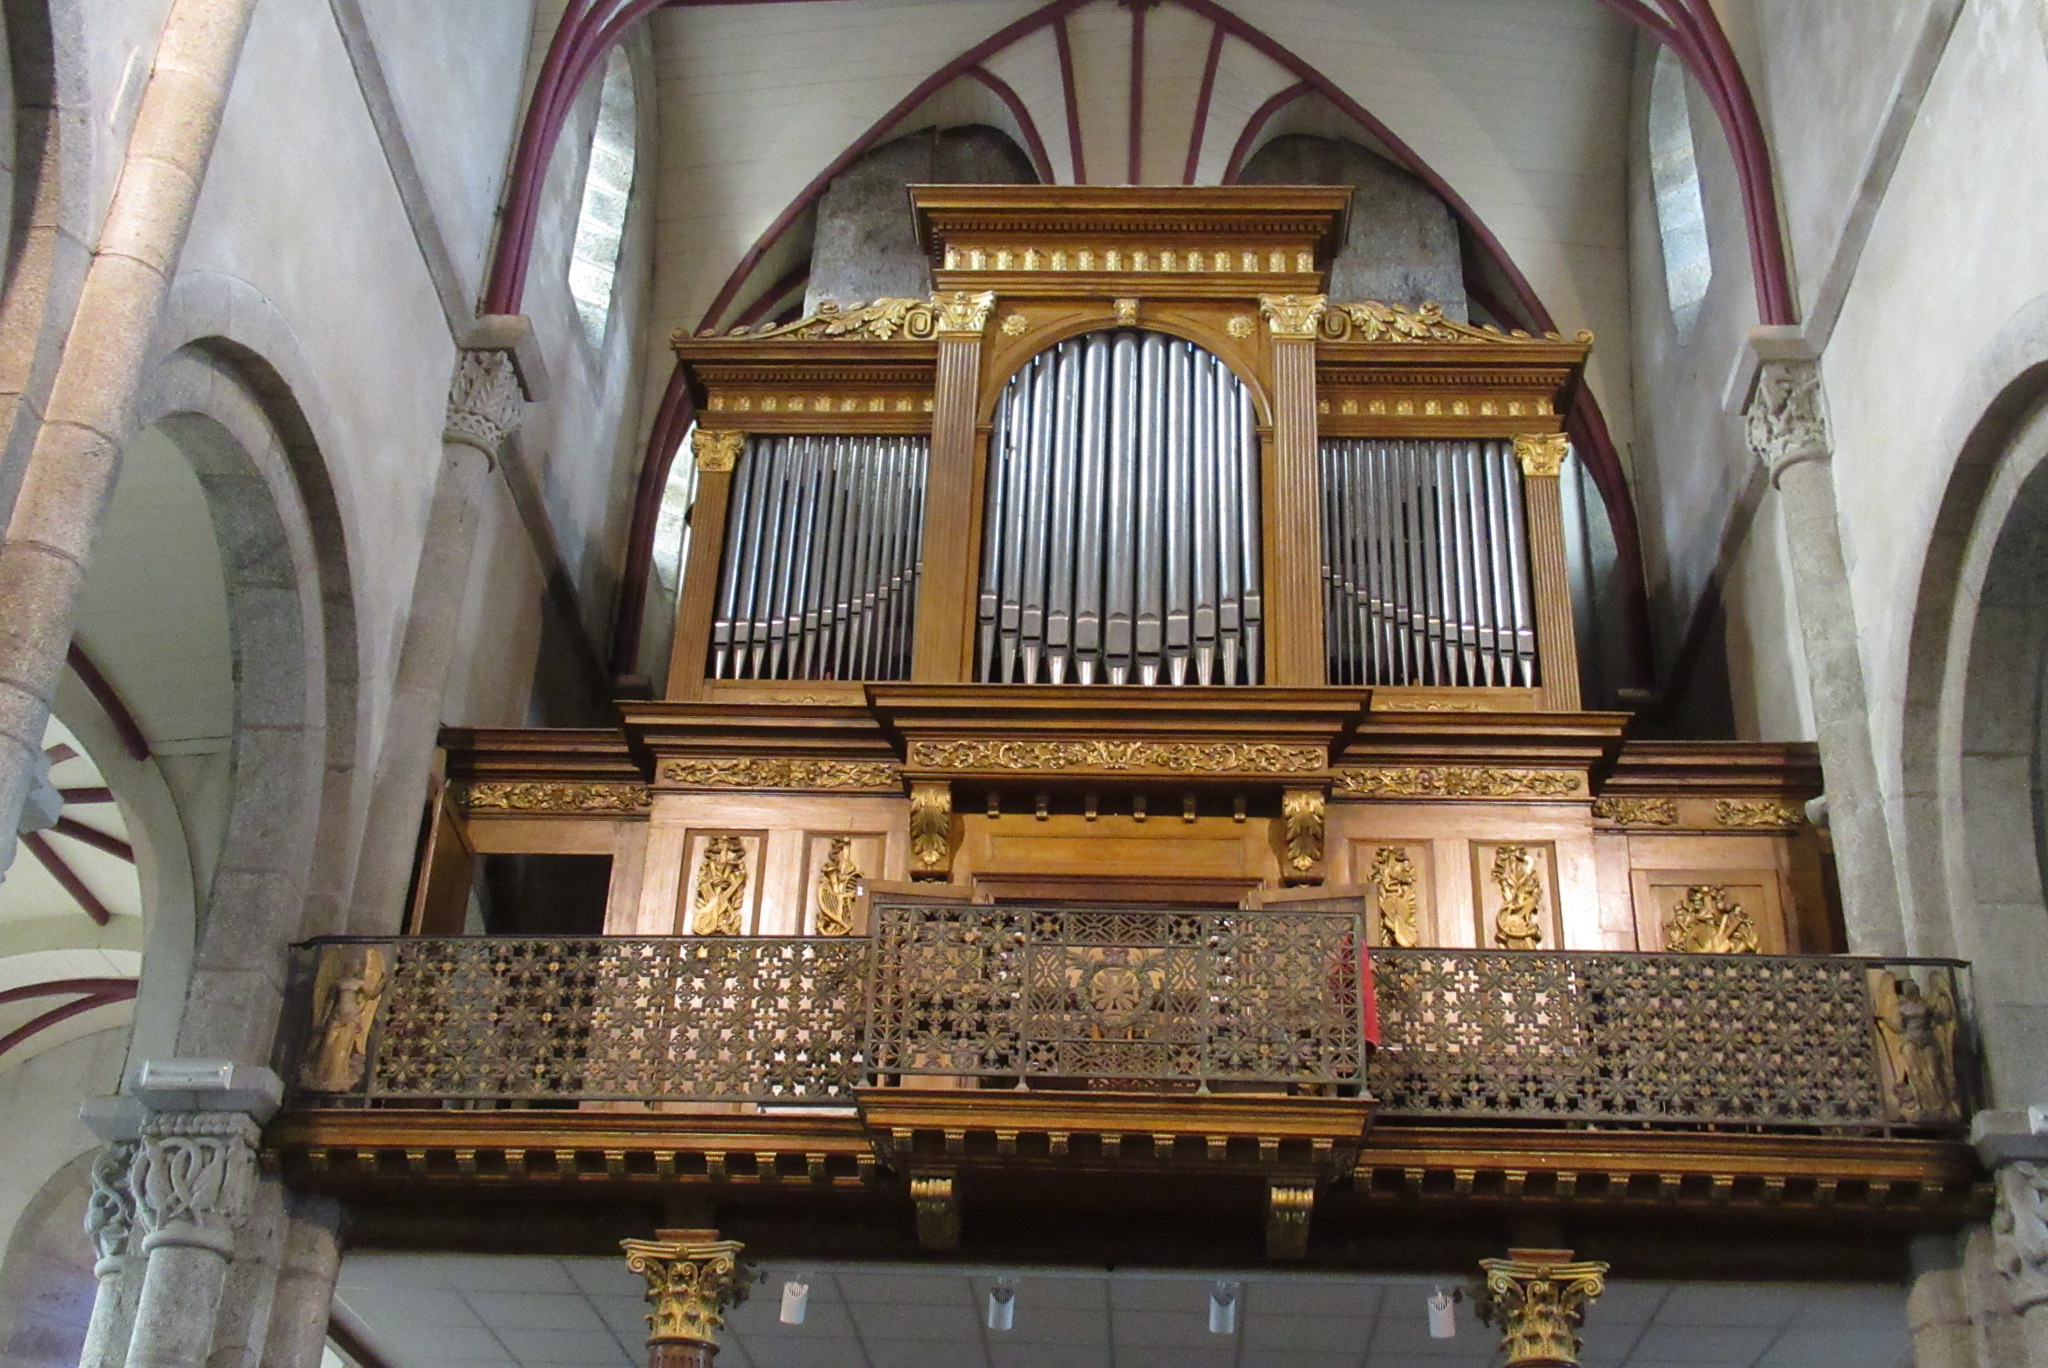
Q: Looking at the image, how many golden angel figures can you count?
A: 2